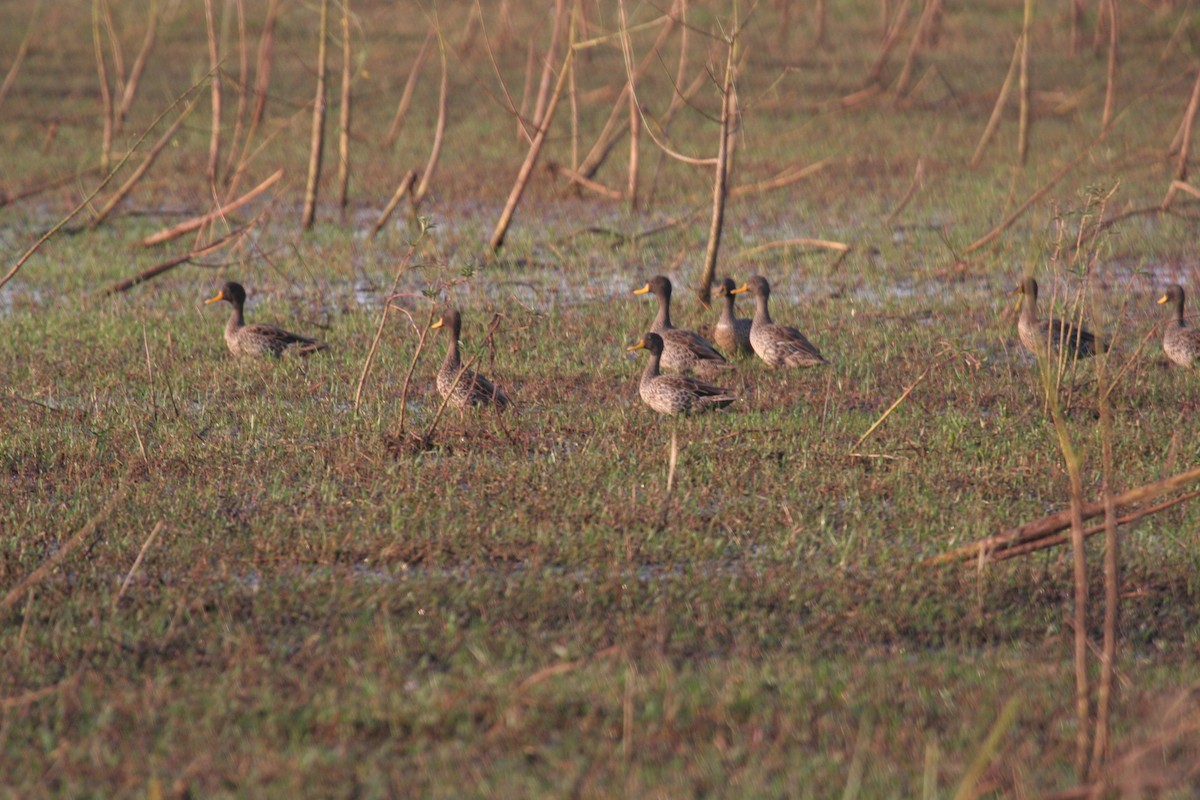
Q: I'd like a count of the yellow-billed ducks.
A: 8